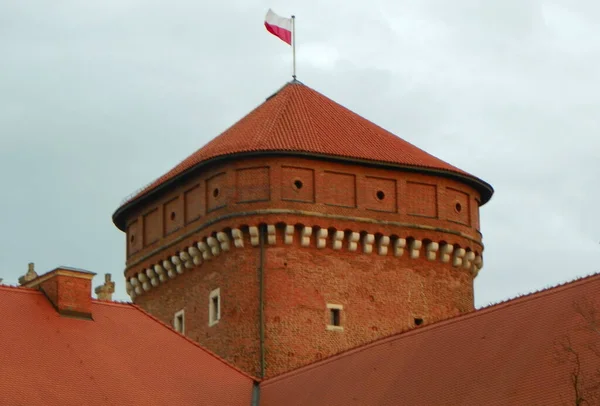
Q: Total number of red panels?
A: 11